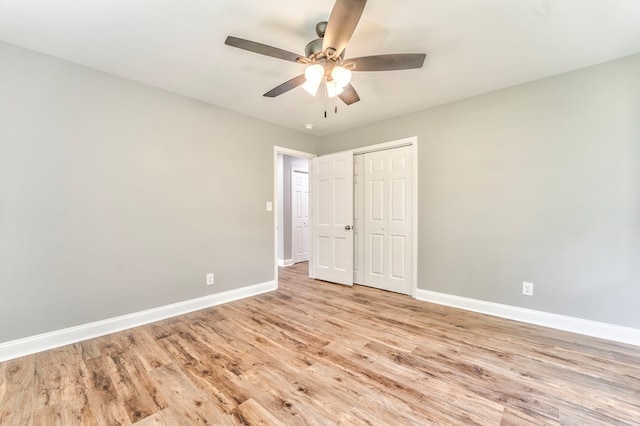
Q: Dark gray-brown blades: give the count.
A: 5